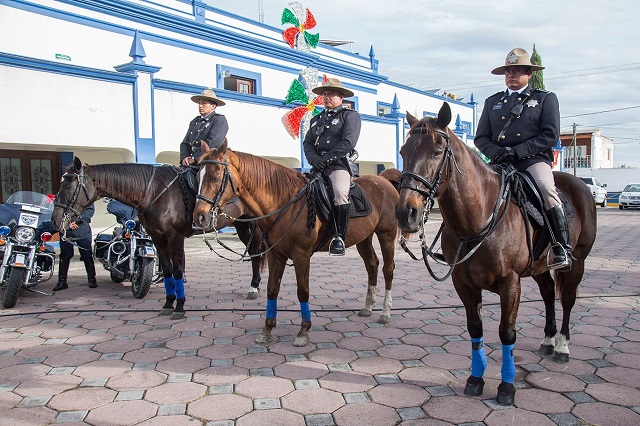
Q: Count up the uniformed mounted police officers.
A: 3